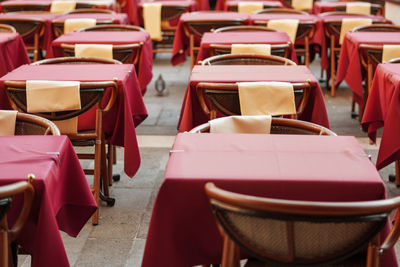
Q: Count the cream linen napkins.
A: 15